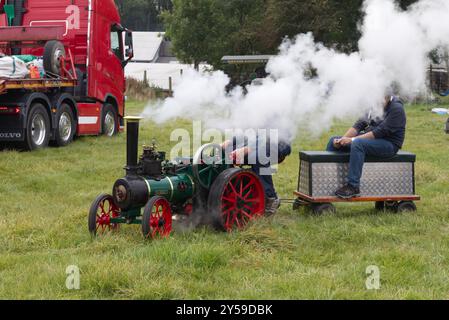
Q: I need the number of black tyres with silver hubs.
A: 4